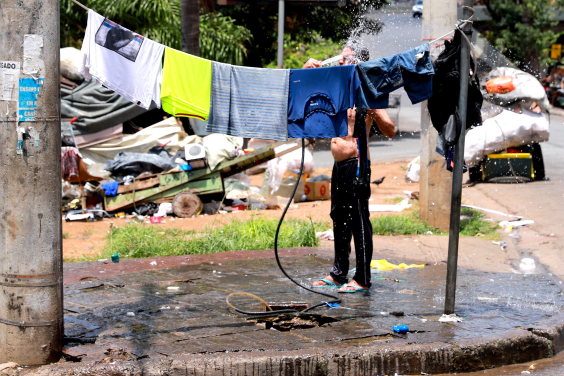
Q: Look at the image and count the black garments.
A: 2